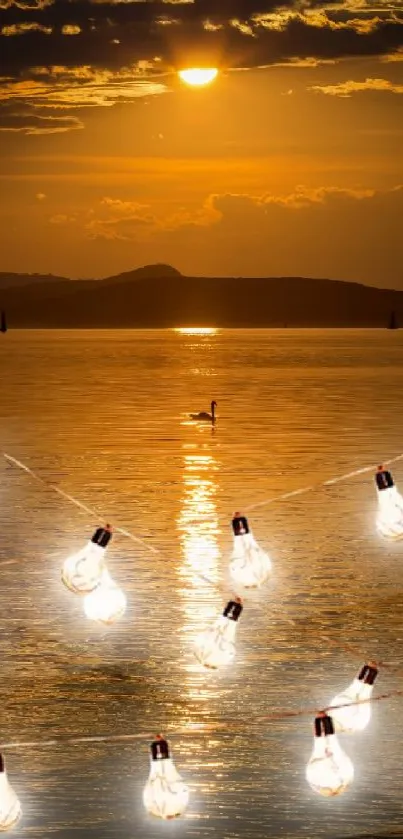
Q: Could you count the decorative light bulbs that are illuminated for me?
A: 9